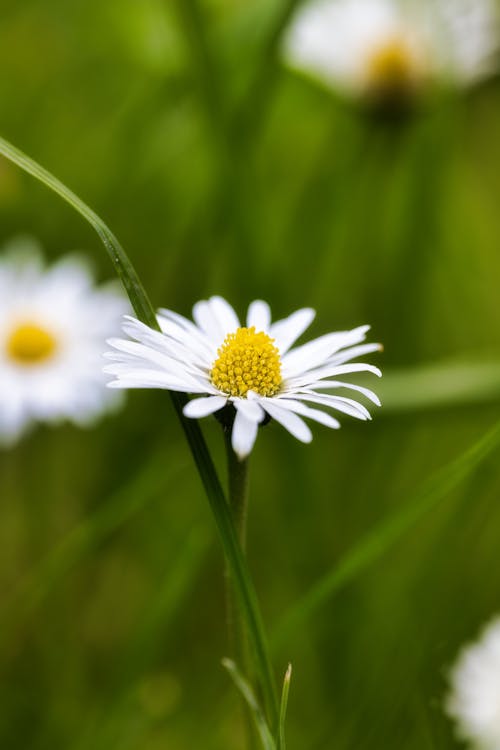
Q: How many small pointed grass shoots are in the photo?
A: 2